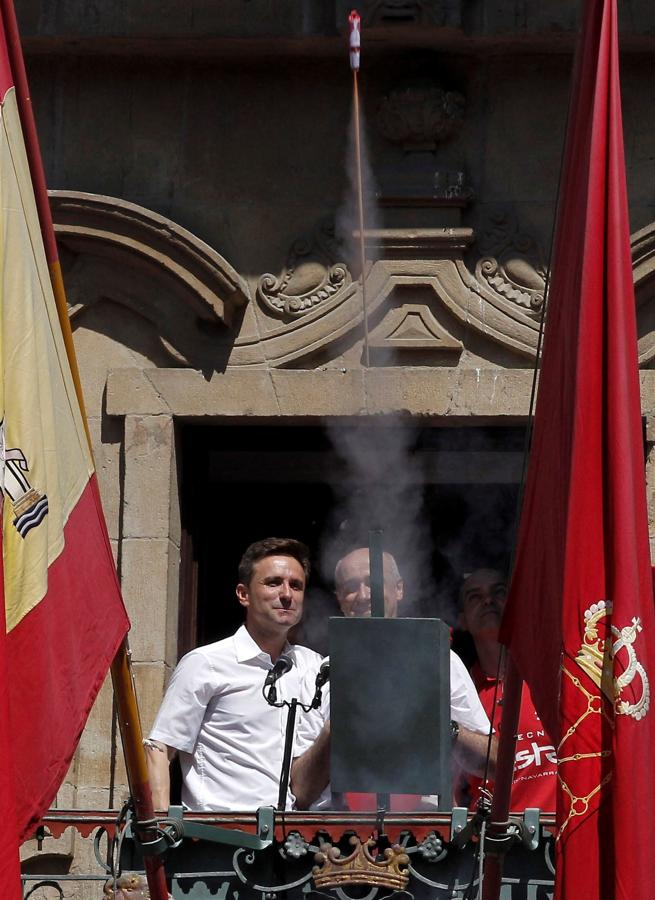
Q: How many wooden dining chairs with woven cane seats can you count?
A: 0